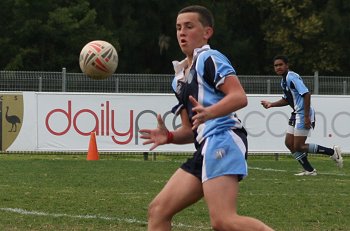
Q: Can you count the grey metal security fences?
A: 1